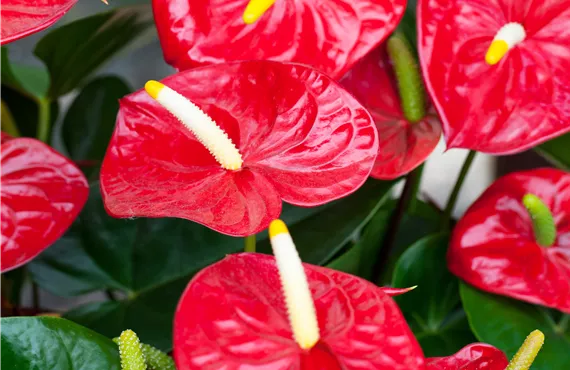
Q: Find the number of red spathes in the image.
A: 9